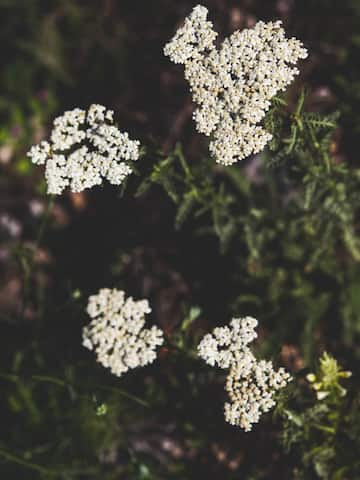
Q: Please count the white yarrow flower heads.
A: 4